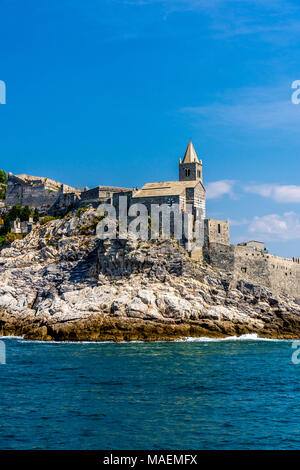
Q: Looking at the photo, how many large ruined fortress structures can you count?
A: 1